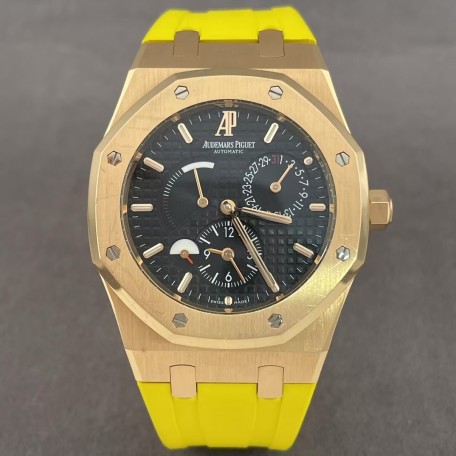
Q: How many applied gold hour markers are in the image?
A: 11